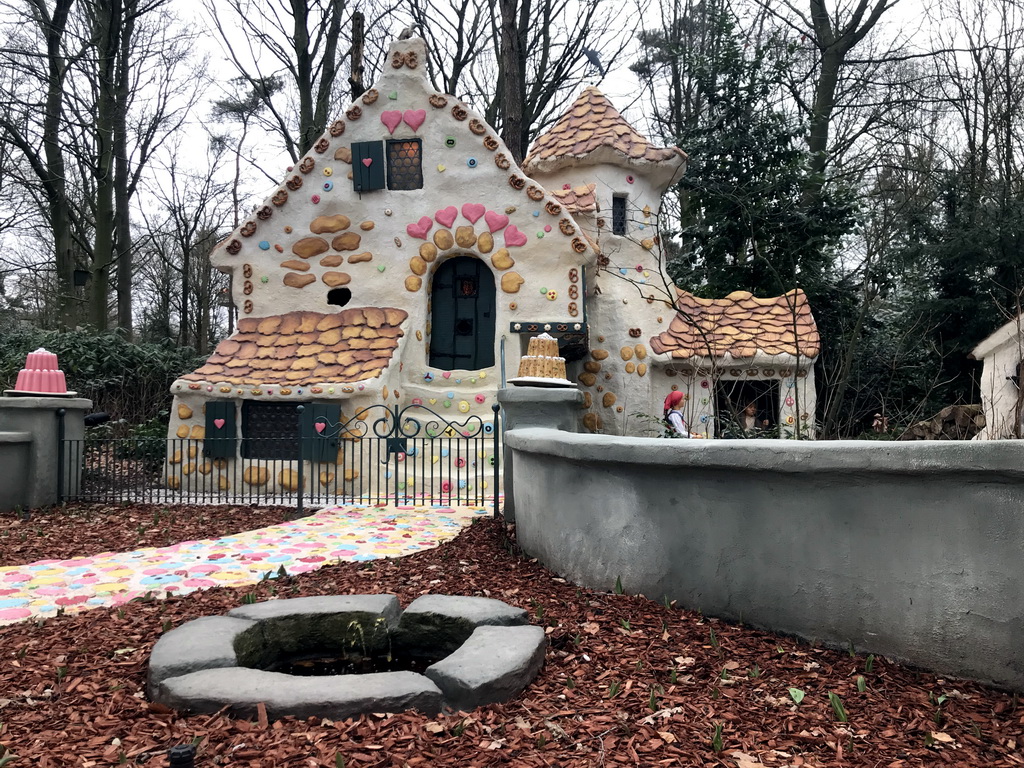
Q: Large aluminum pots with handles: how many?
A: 0